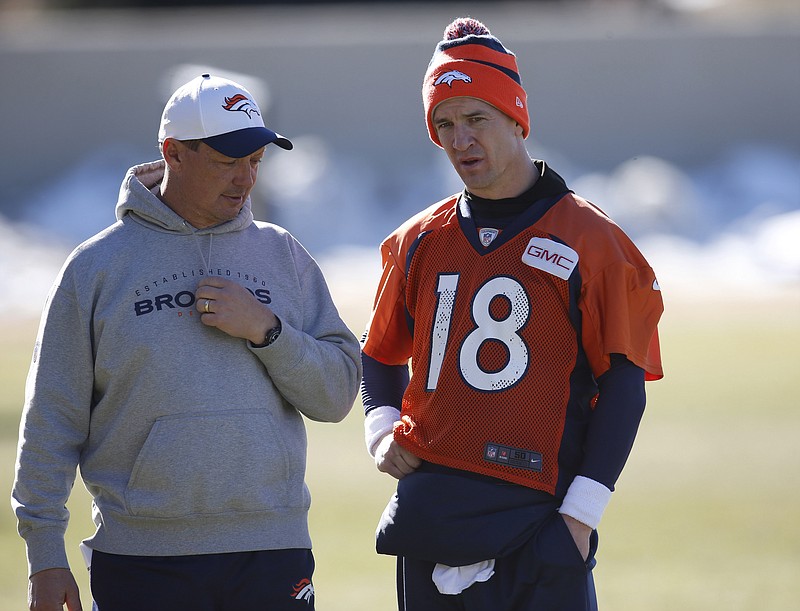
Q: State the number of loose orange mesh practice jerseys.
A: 1